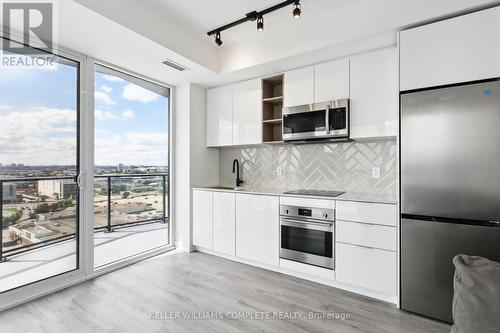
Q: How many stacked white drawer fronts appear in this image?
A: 3